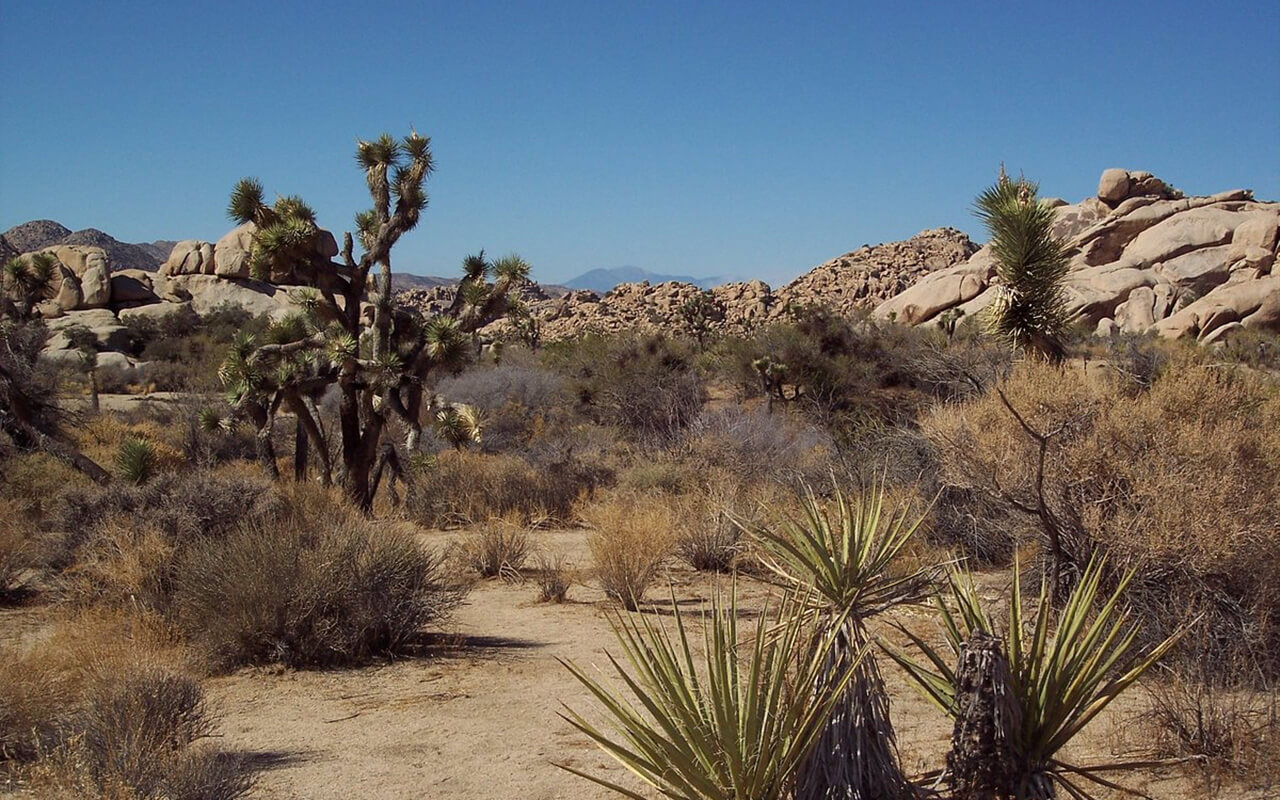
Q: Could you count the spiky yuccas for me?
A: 3